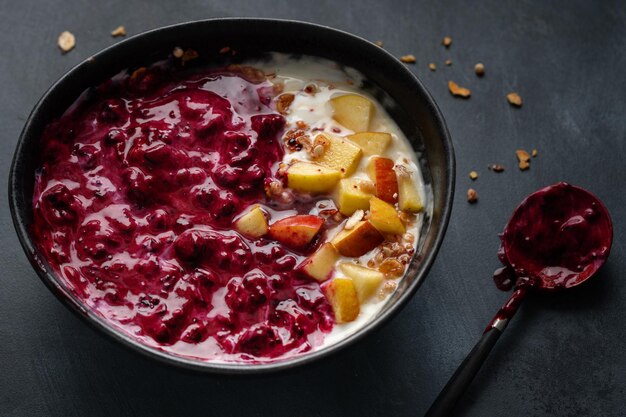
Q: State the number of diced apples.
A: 14